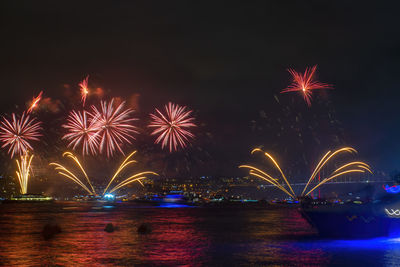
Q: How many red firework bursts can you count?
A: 7